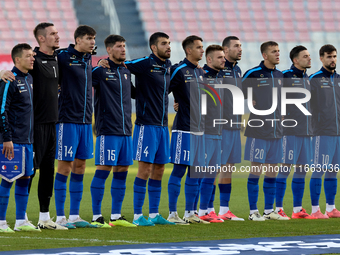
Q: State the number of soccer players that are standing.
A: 11